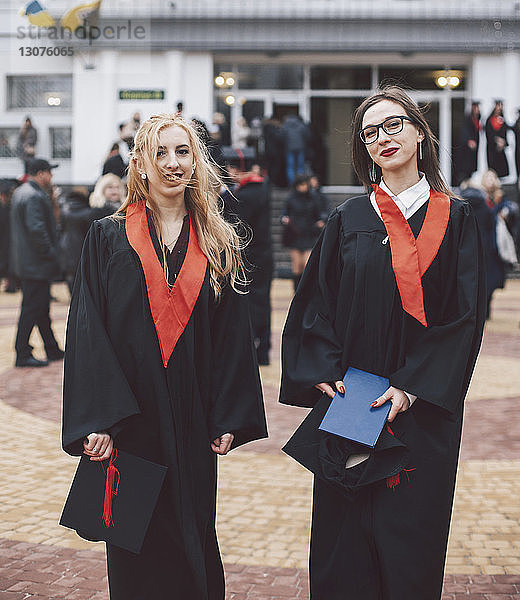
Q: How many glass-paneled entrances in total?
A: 1